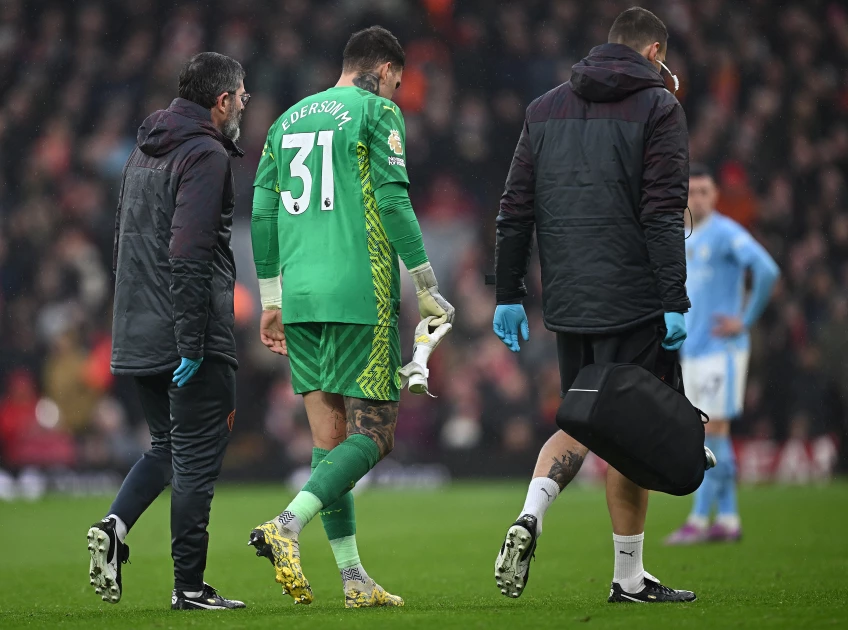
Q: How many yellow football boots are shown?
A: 2